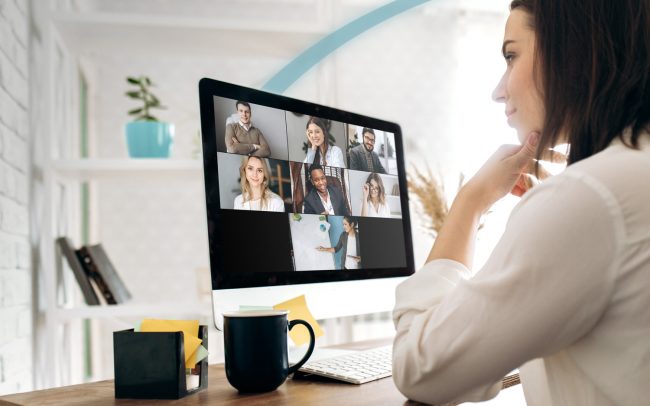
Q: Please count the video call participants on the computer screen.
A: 7